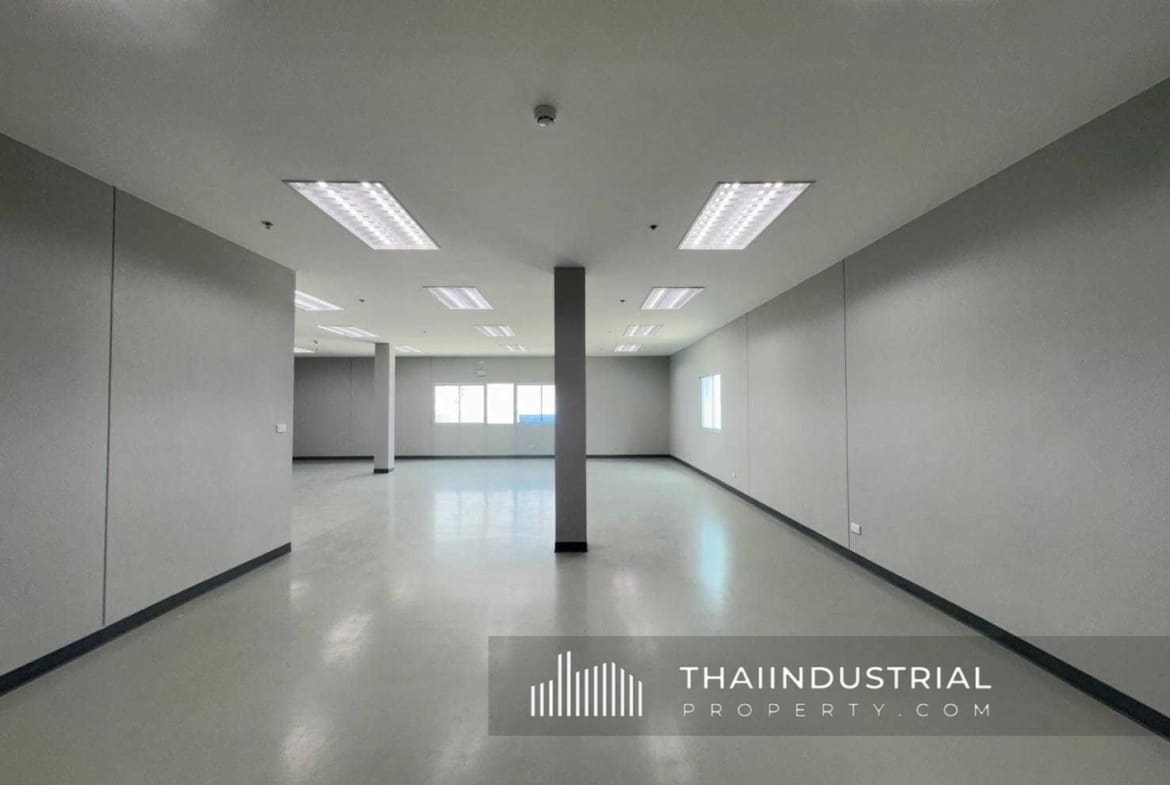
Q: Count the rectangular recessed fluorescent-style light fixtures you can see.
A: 12